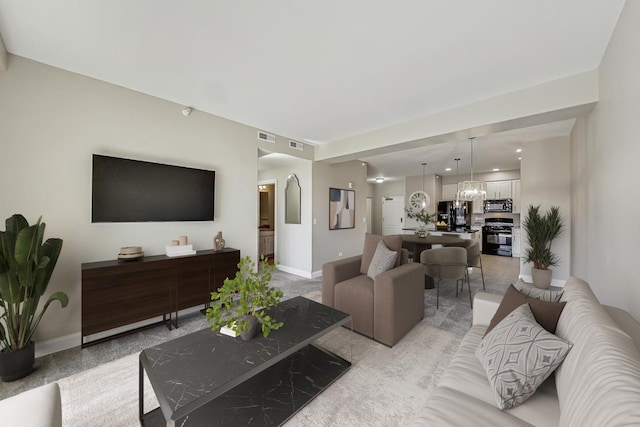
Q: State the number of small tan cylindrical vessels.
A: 2